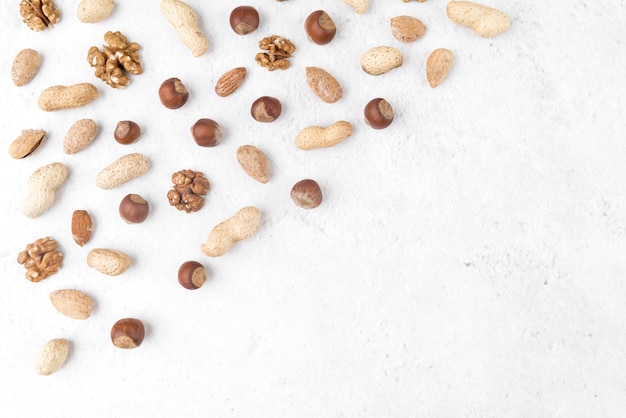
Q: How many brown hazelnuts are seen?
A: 11